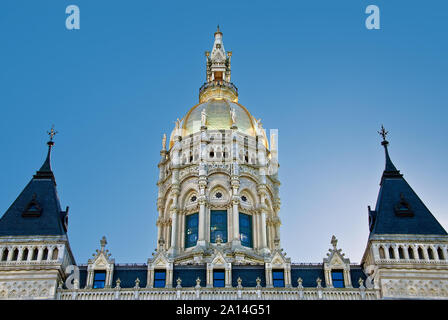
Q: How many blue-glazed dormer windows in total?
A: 5